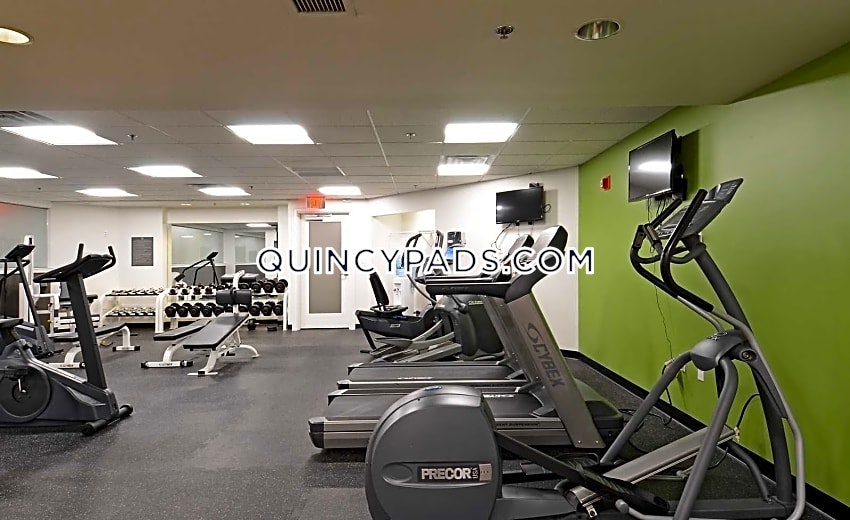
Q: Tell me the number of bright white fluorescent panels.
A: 9